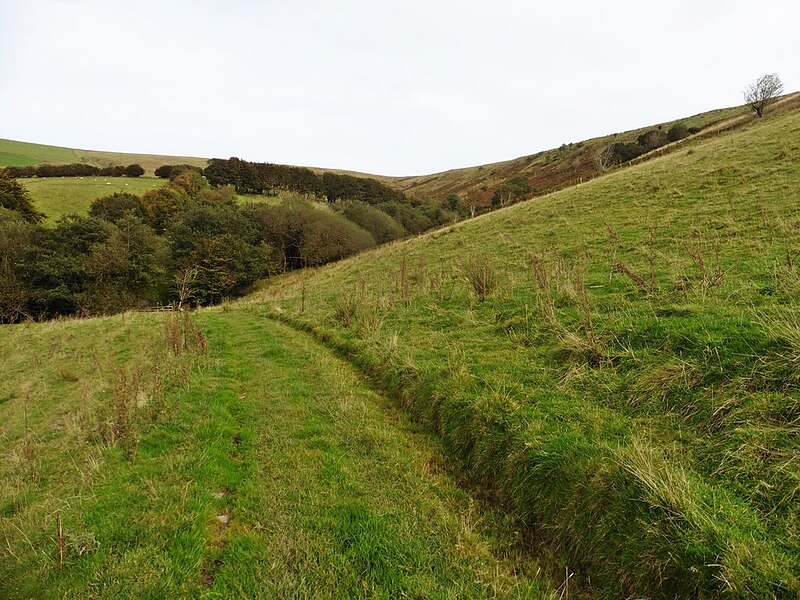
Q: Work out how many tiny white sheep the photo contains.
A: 9